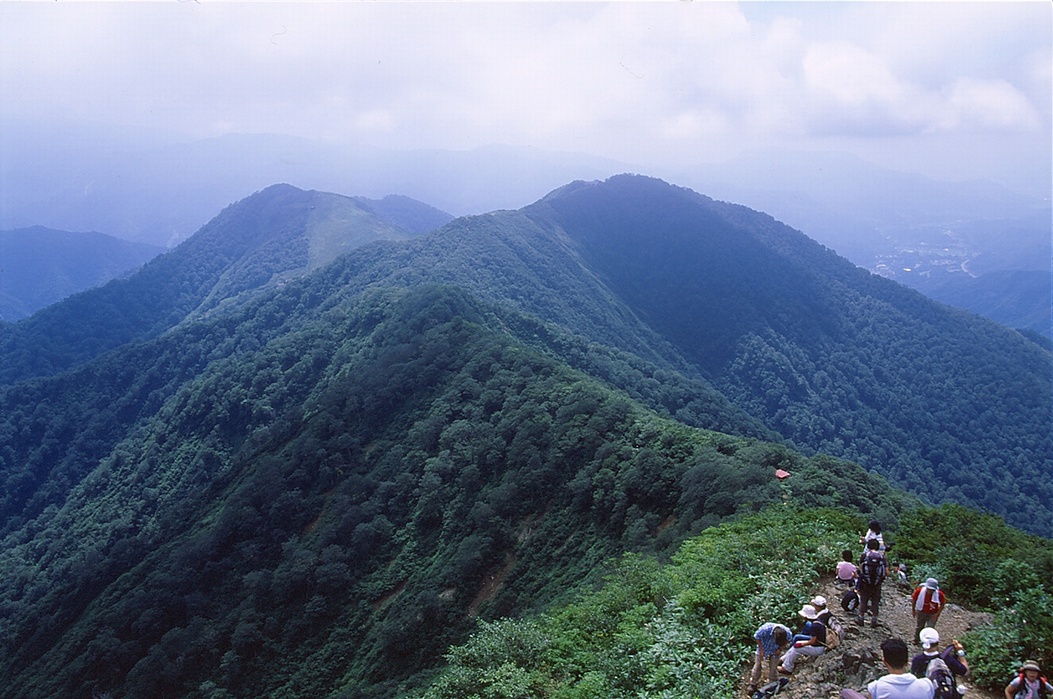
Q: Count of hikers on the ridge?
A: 11